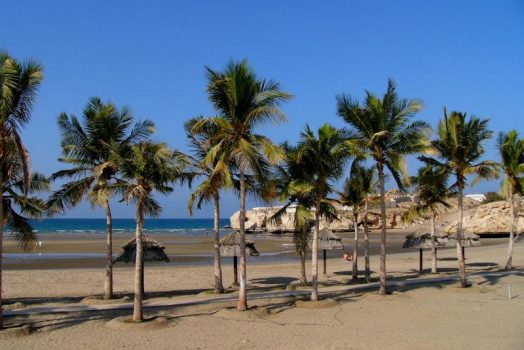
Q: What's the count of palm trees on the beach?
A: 13